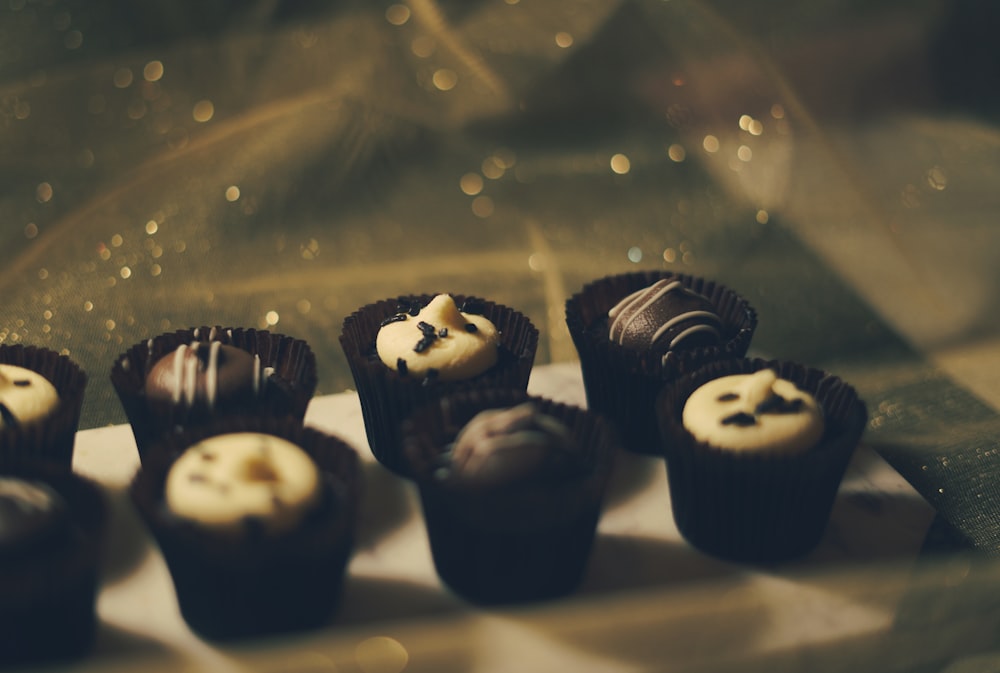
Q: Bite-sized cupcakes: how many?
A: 8